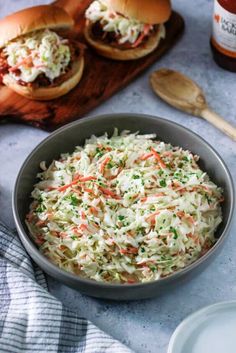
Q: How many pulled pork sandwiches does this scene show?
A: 2